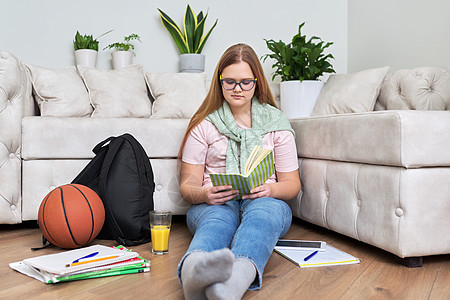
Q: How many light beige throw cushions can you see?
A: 4